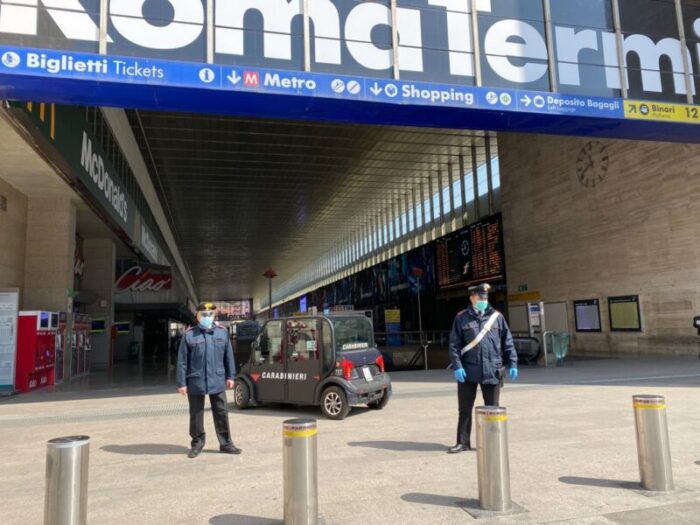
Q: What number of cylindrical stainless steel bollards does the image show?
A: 4